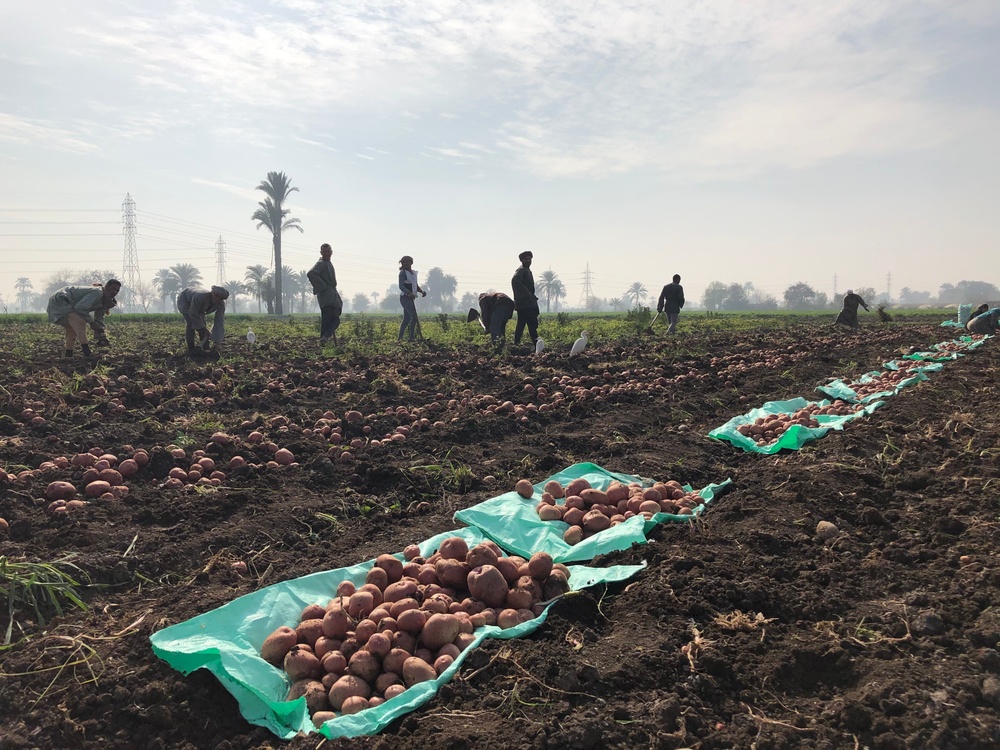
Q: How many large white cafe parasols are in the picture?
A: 0